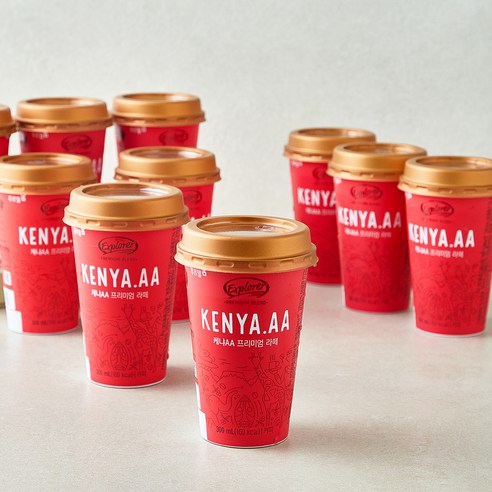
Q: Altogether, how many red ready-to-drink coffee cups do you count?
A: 10